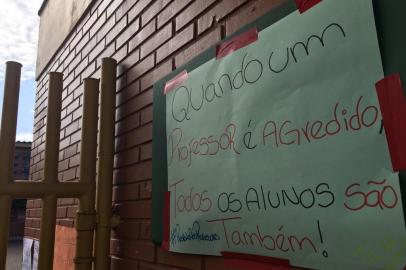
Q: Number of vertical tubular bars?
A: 4